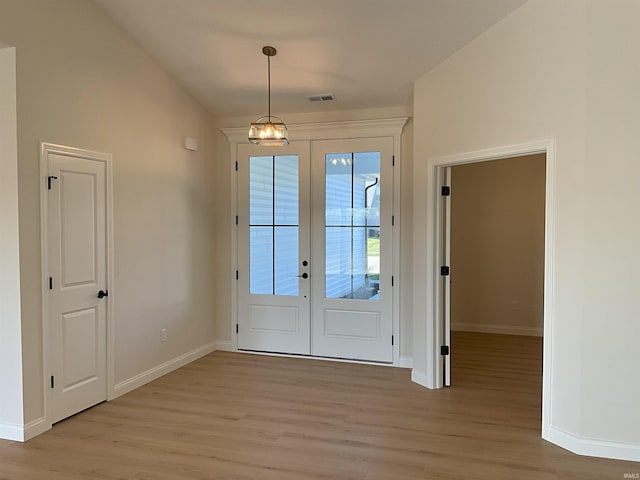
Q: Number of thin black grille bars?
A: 4